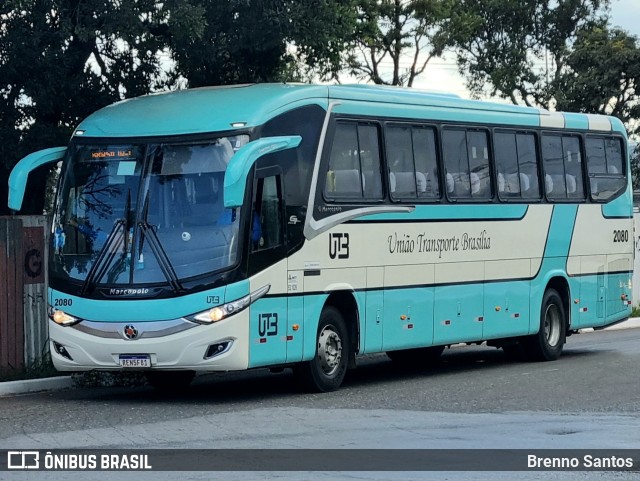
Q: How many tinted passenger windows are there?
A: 6